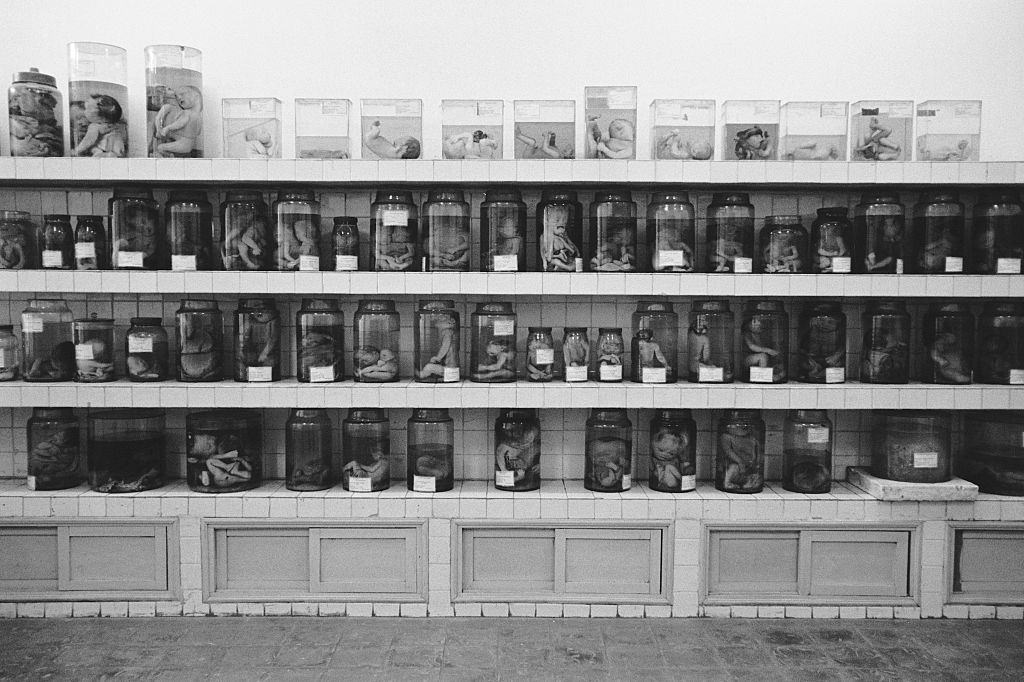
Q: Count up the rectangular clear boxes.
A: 11